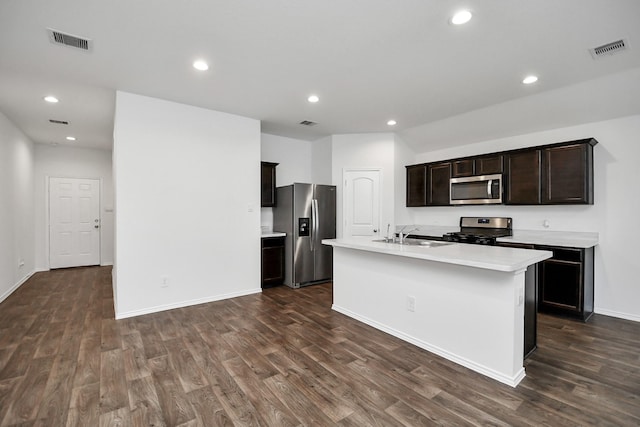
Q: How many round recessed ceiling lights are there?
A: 7